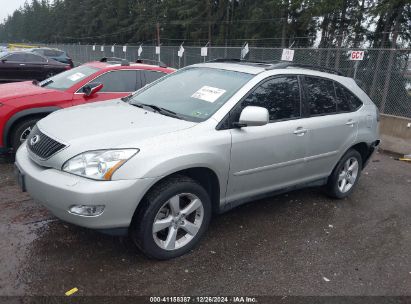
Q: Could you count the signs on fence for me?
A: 11